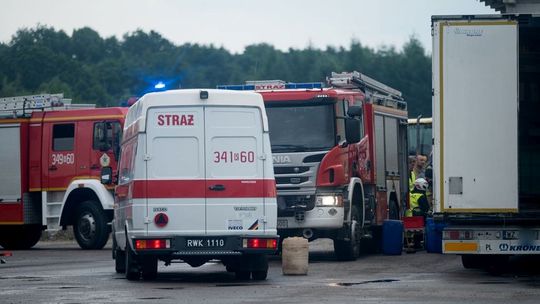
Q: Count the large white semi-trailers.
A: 1